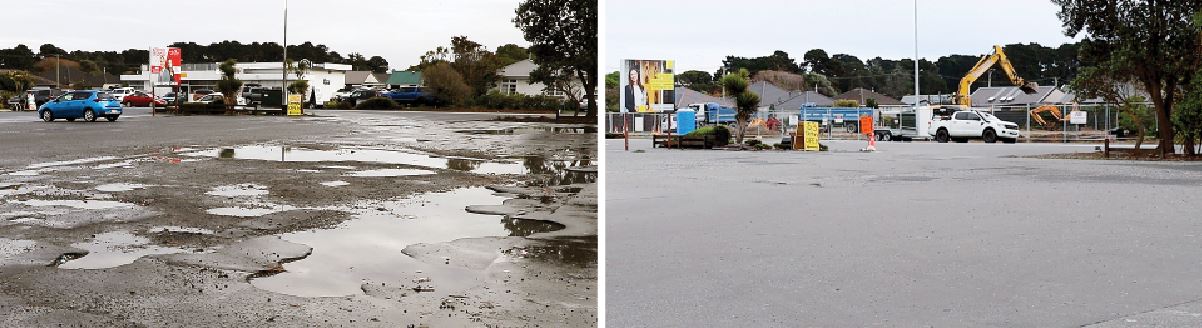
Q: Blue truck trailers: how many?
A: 2